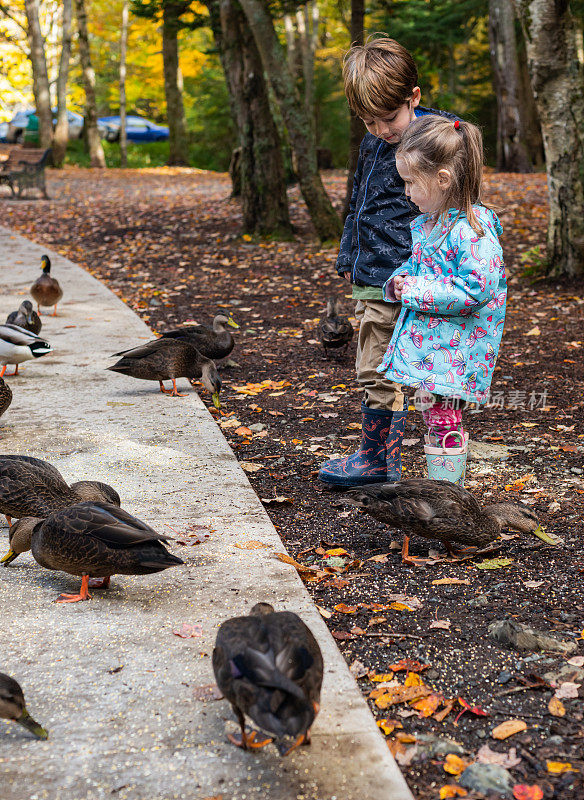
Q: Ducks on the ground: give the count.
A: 12